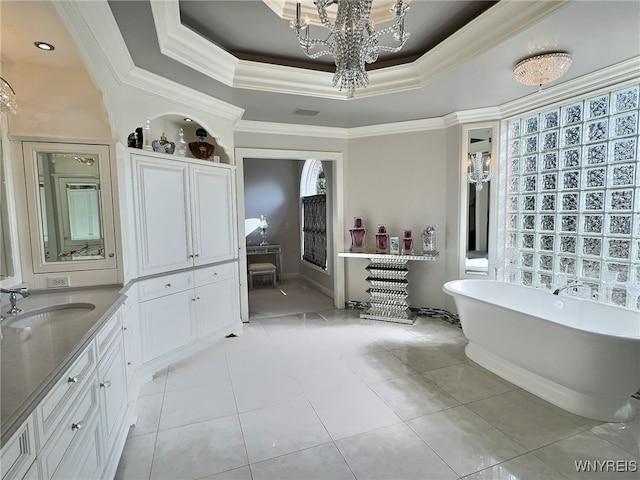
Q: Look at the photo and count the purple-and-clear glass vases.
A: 3